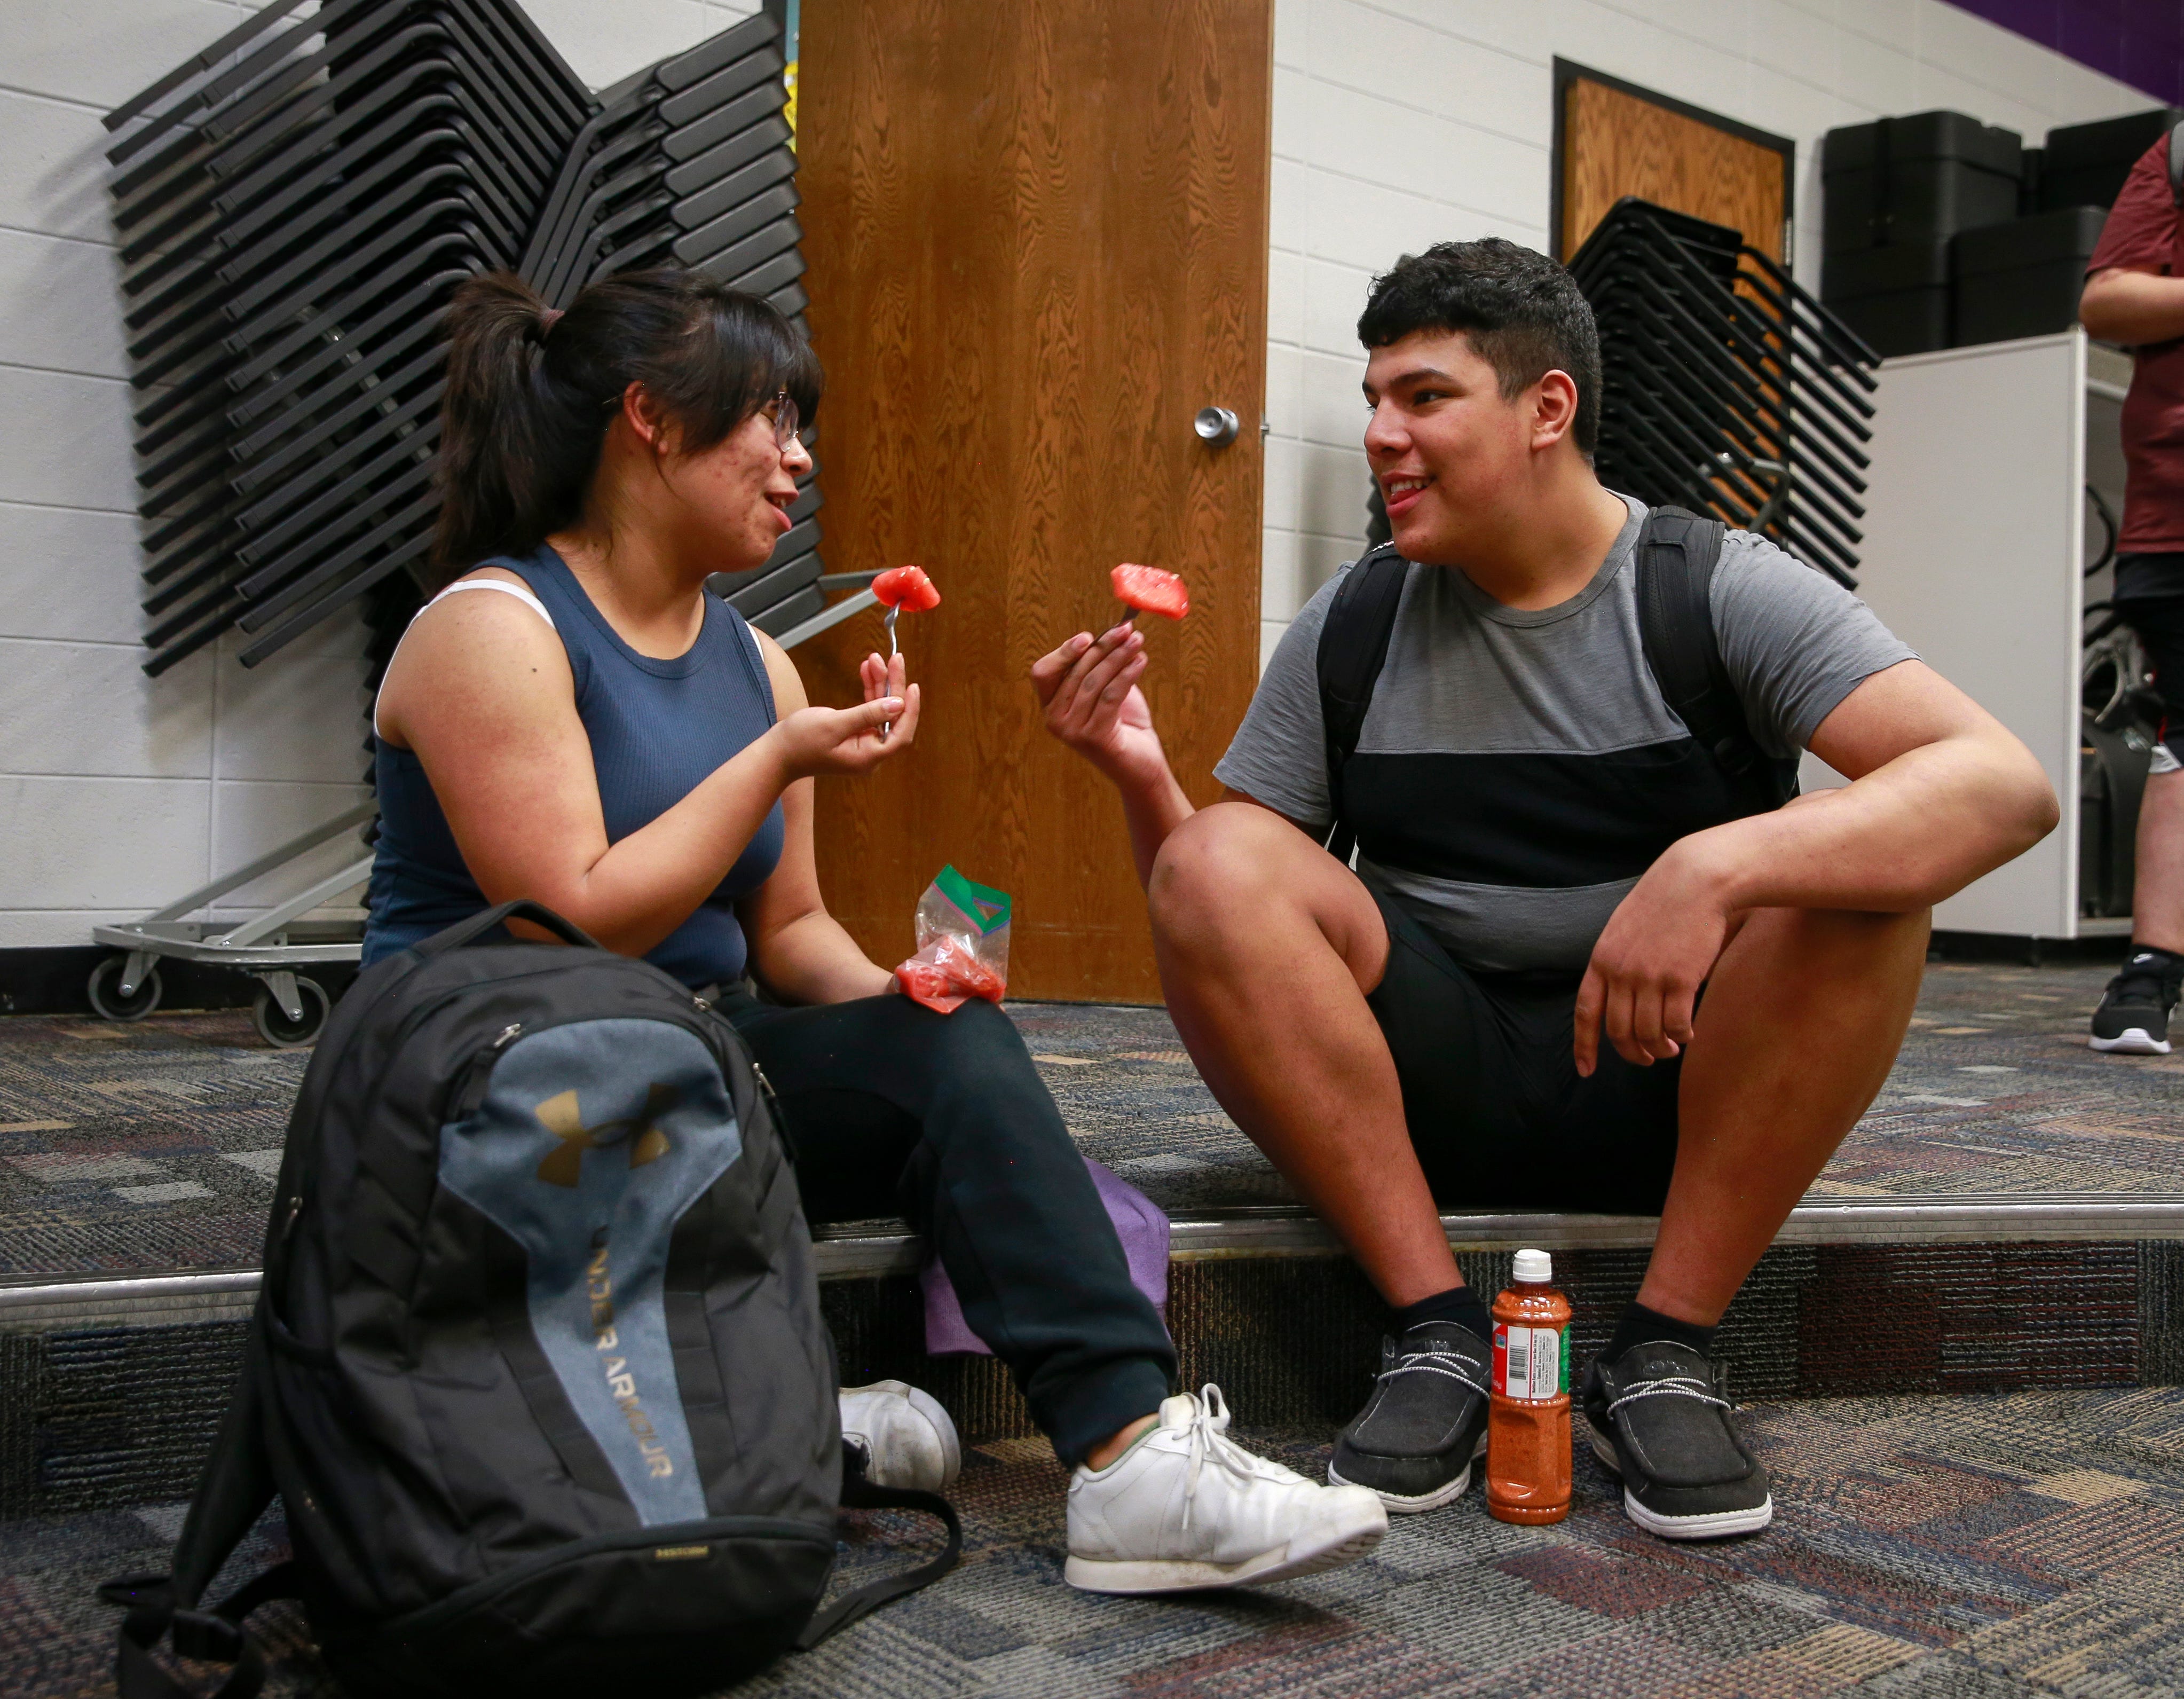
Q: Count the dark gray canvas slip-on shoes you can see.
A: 2